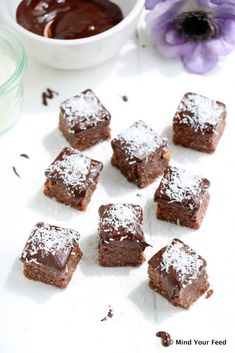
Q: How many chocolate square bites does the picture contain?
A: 8